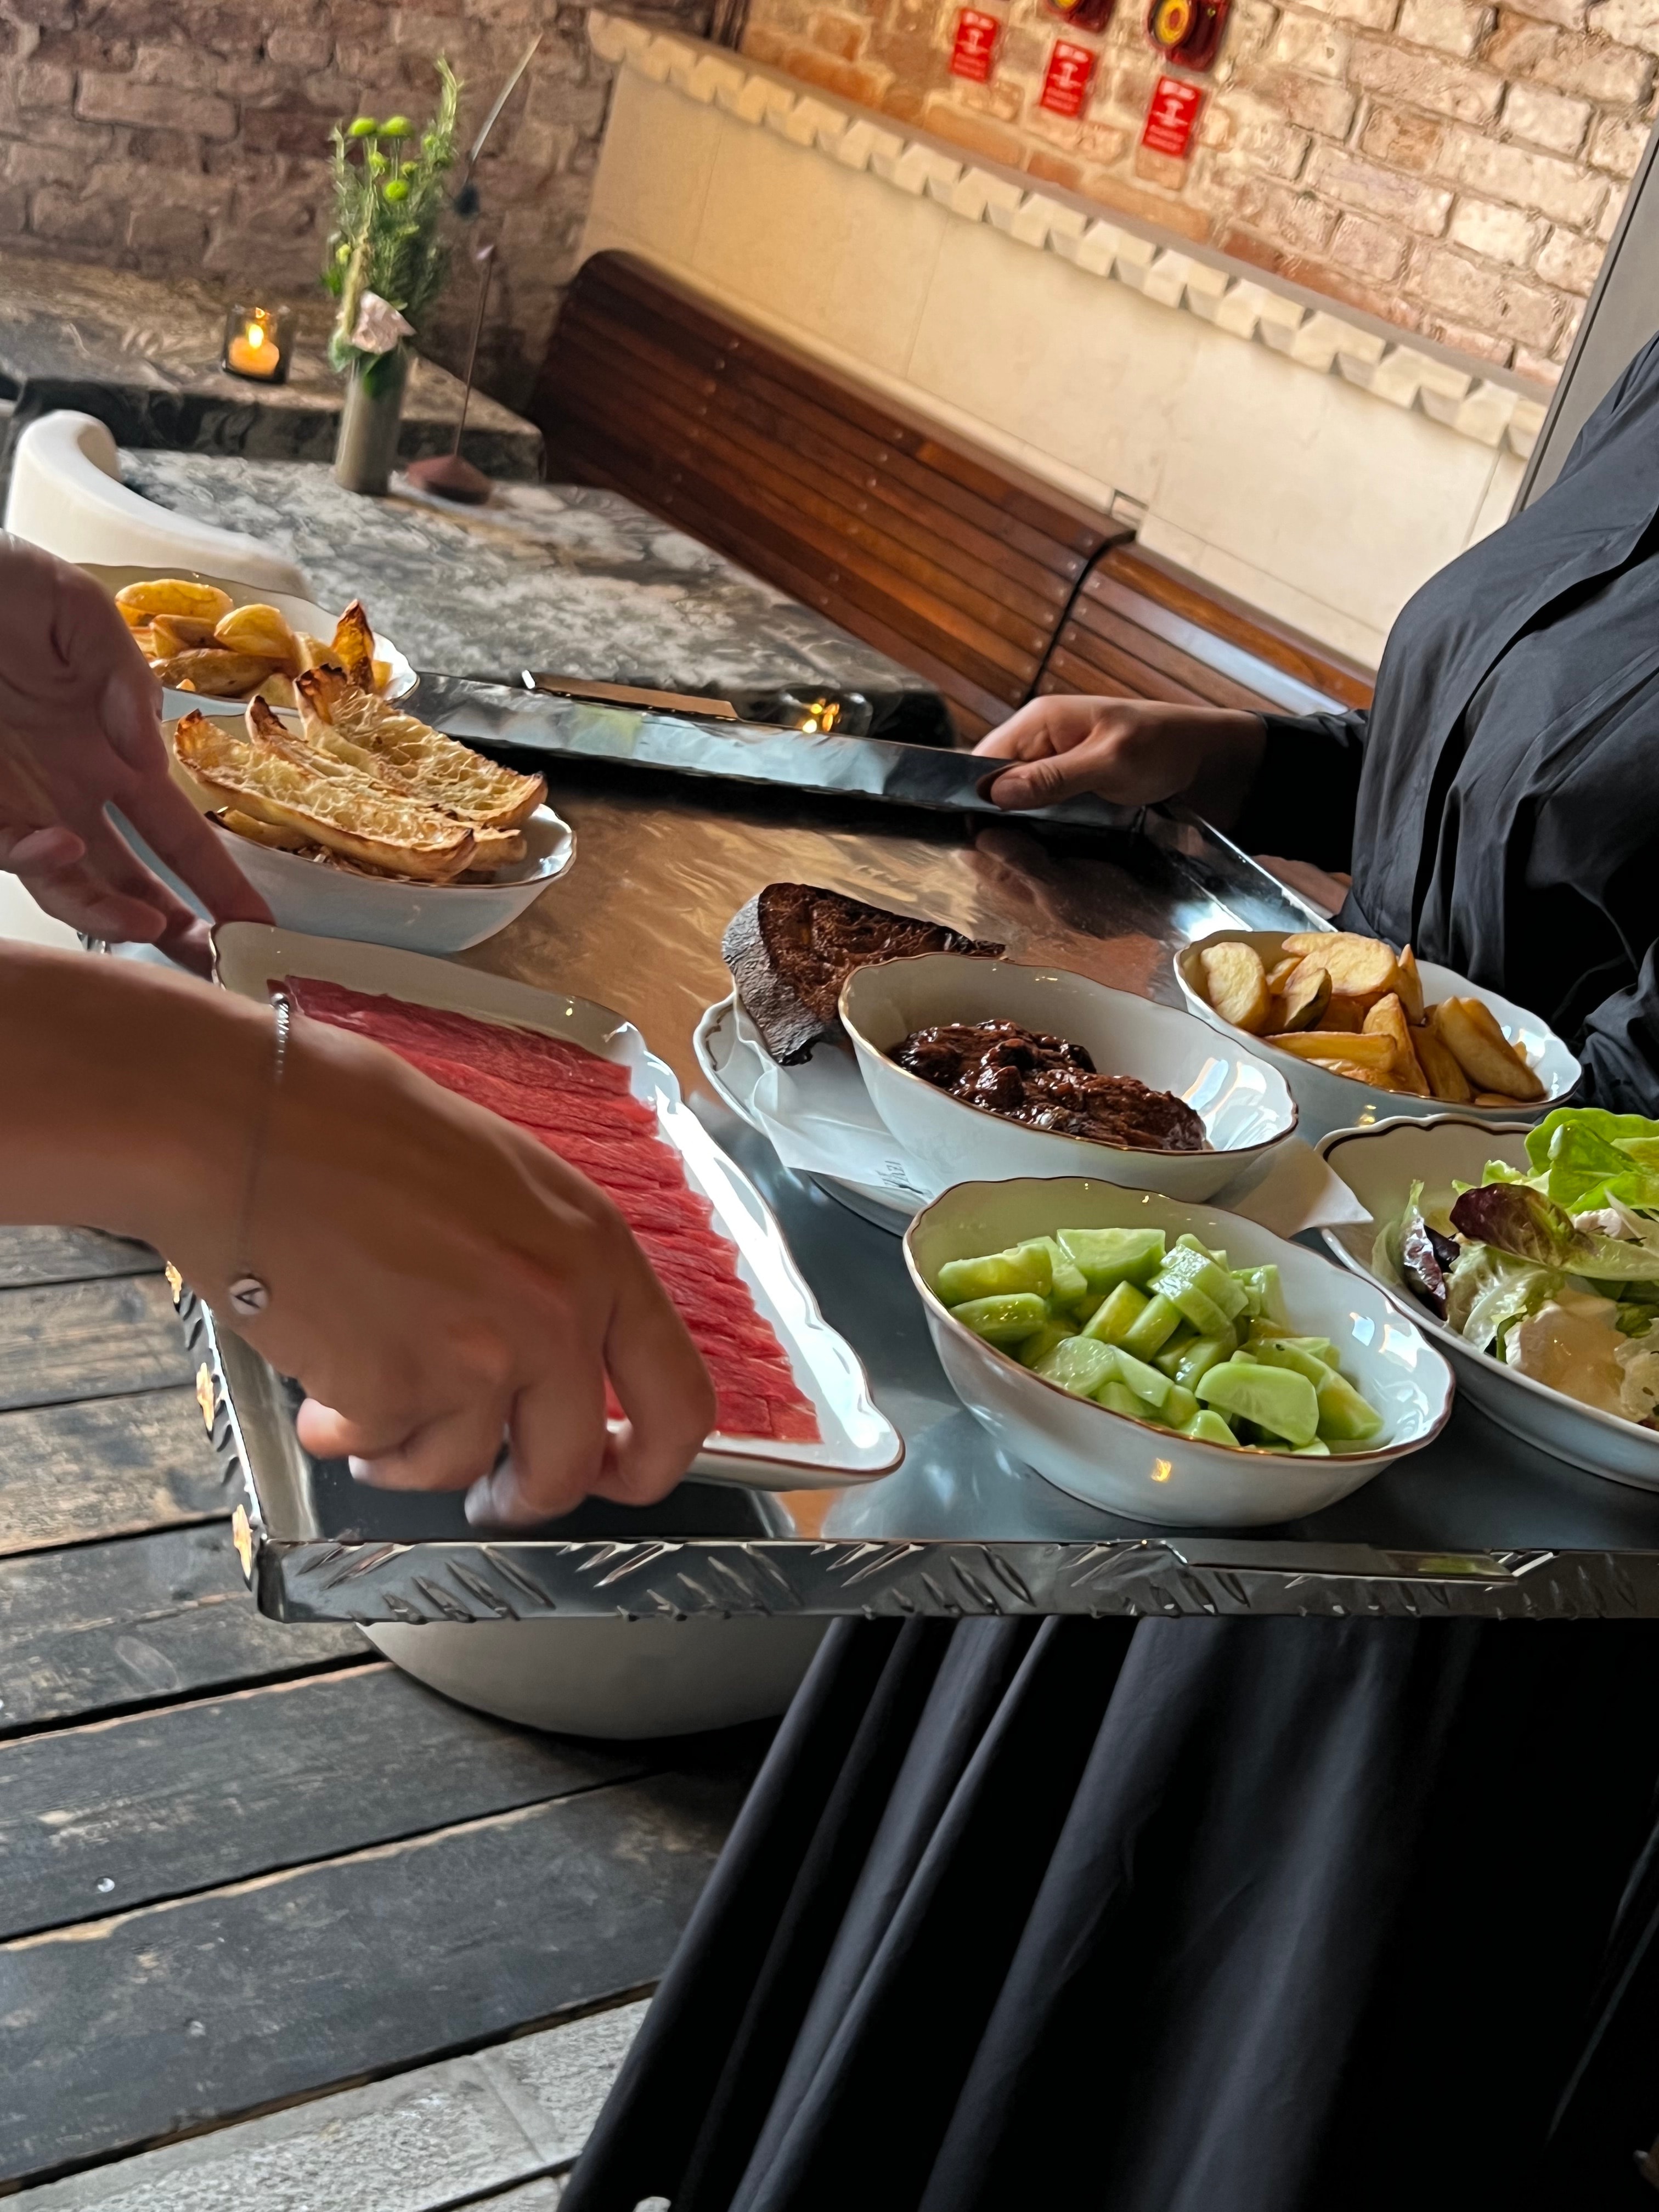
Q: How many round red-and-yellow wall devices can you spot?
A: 2